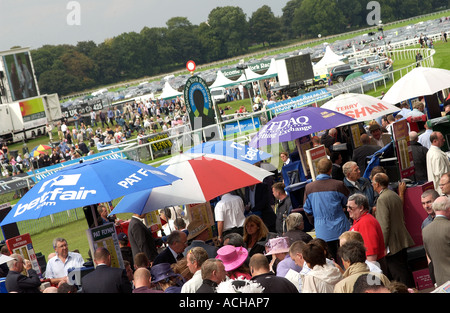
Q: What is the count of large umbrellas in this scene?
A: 6